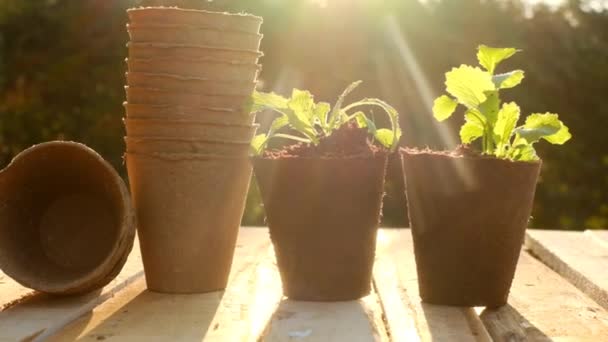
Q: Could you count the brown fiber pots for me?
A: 13